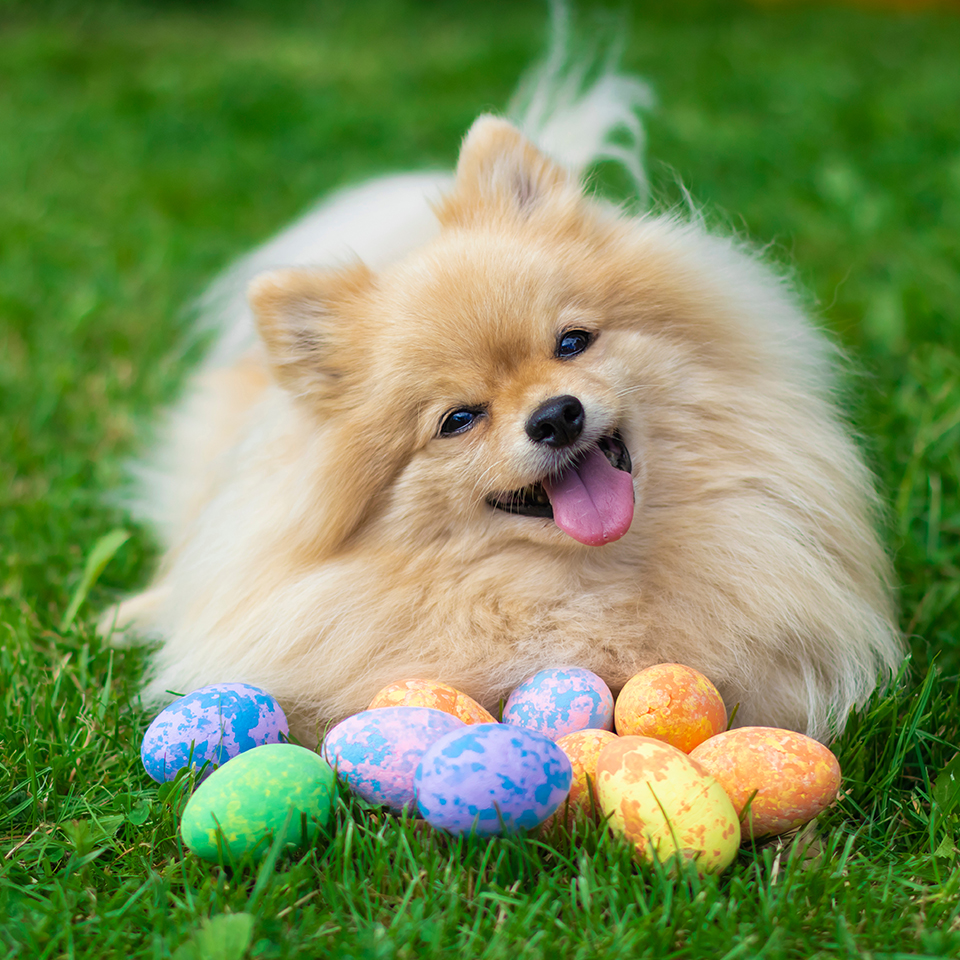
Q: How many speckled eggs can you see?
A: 10